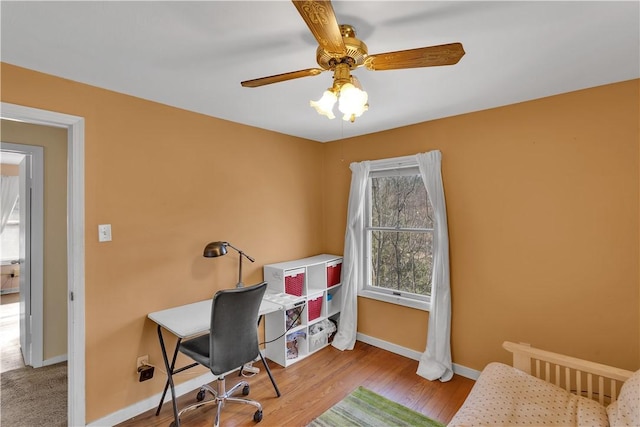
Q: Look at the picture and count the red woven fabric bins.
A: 3